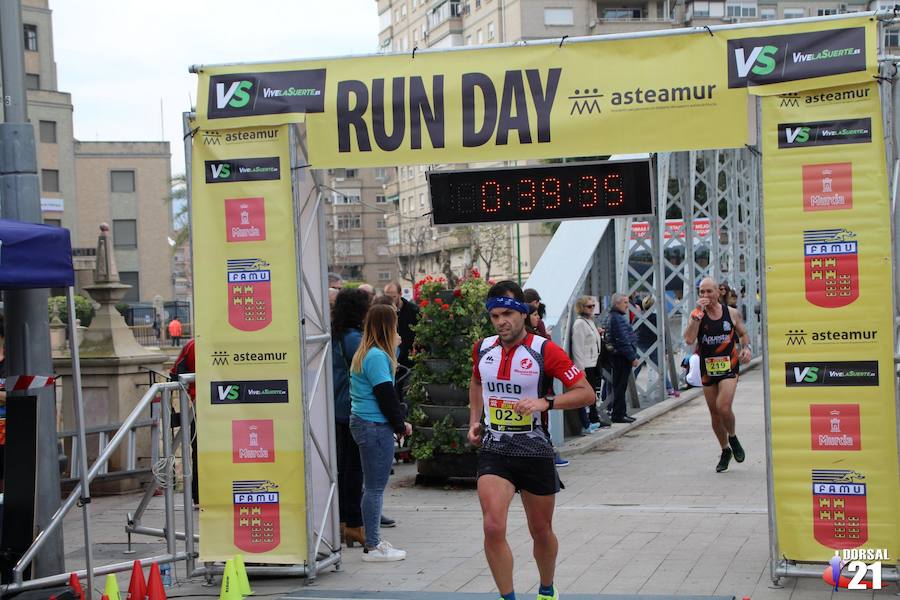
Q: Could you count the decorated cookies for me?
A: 0